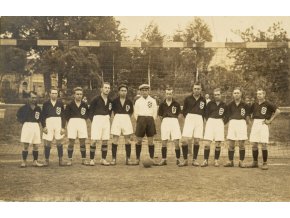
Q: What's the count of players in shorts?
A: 11